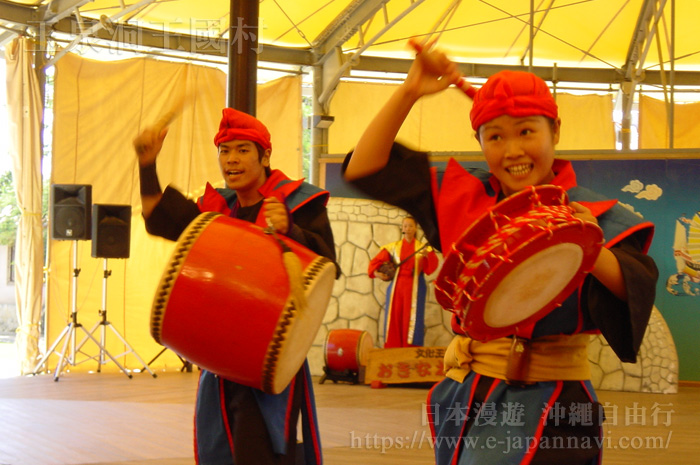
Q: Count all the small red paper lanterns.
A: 0